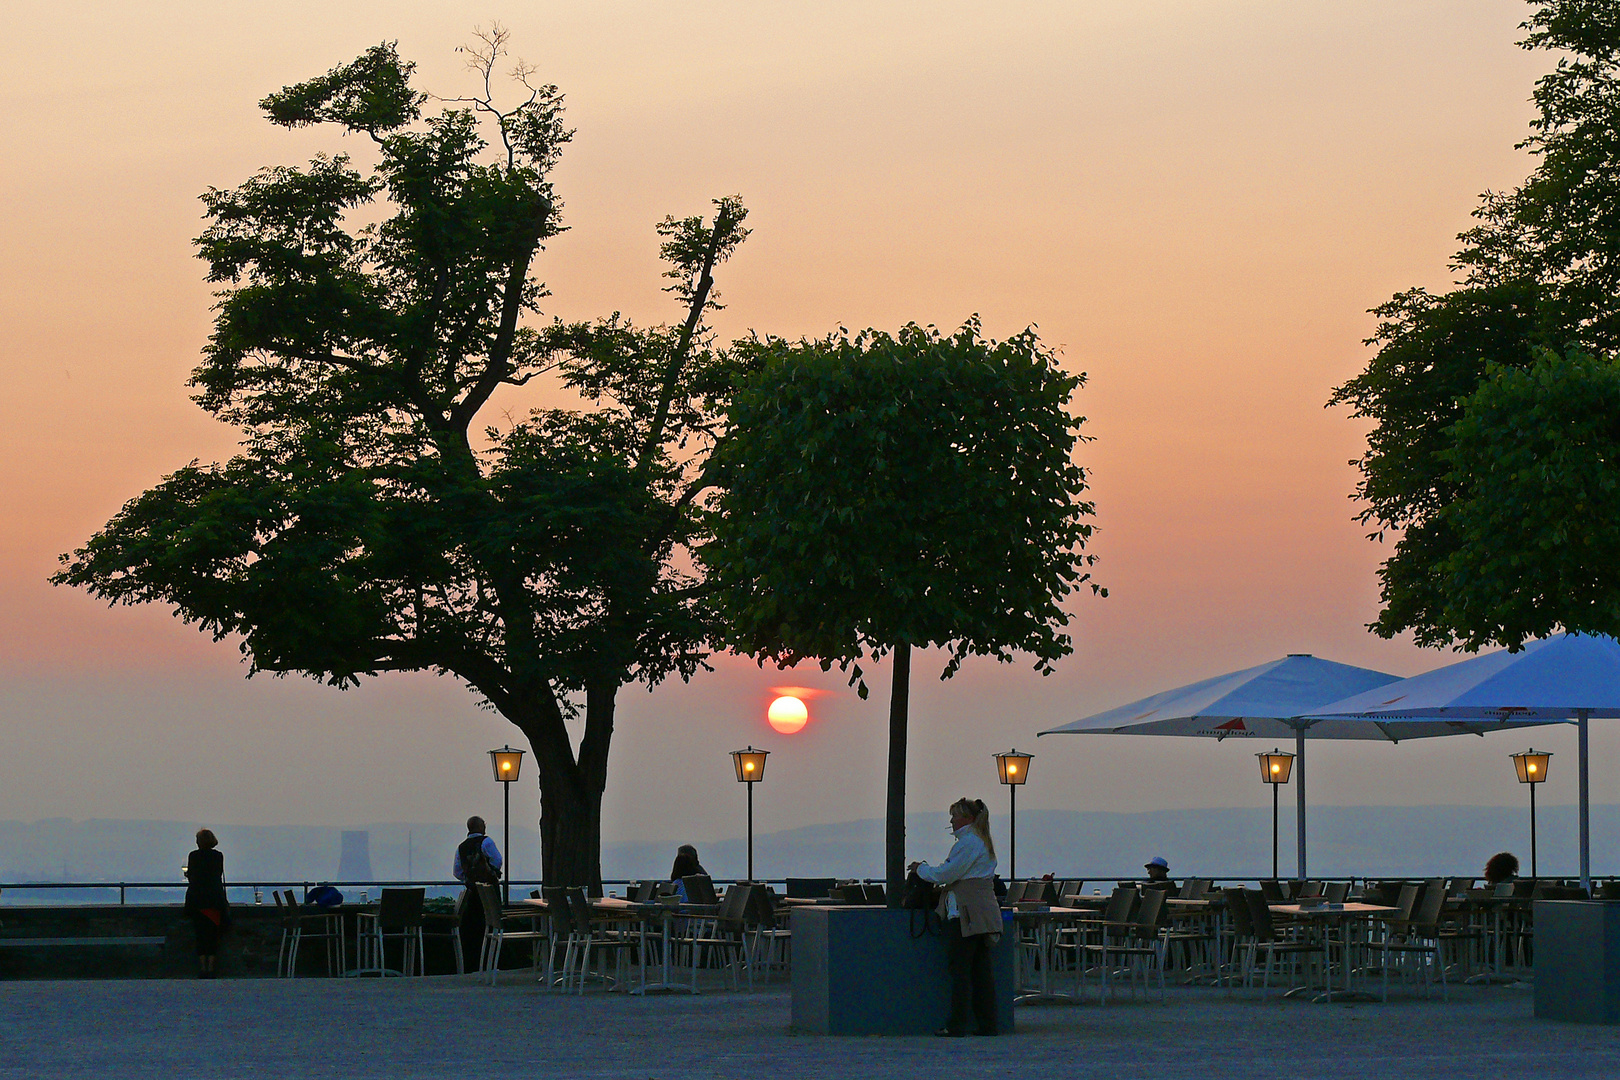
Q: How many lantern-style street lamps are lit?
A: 5